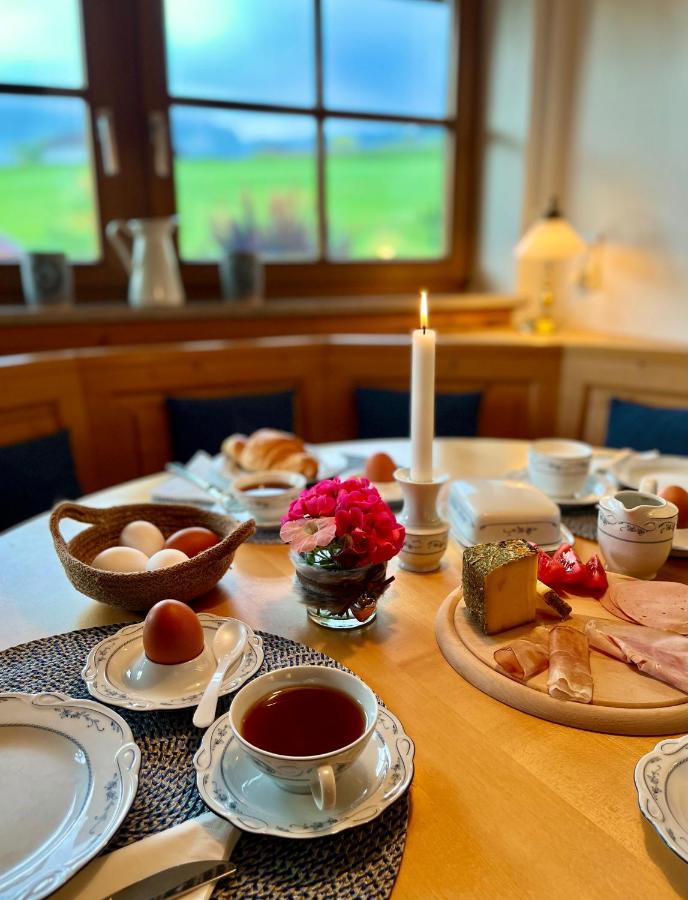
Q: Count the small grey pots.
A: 2